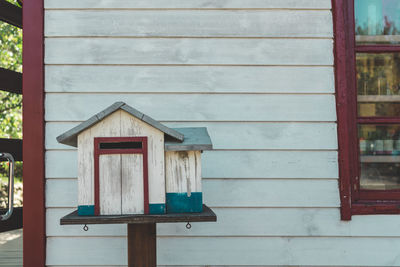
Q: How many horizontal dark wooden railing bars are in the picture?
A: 4